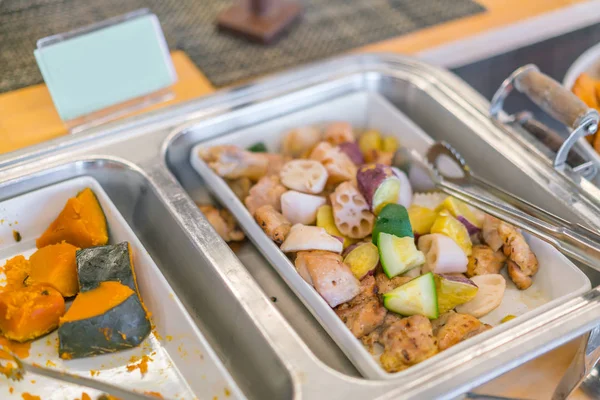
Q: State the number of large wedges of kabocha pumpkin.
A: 5